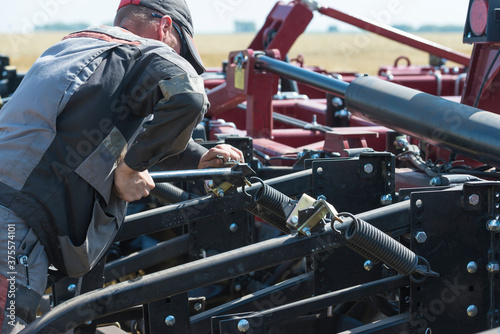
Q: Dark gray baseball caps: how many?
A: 1